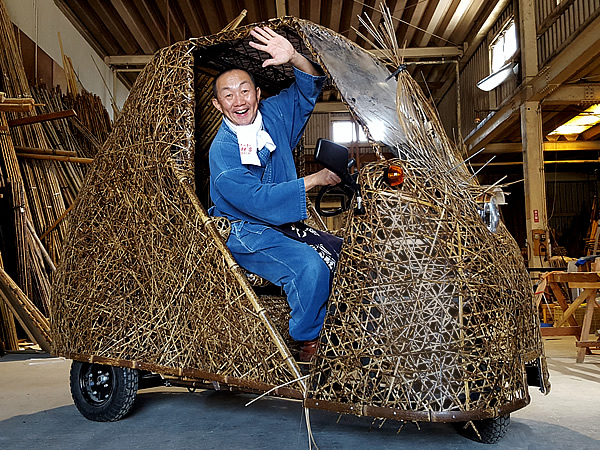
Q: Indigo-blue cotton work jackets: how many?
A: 1